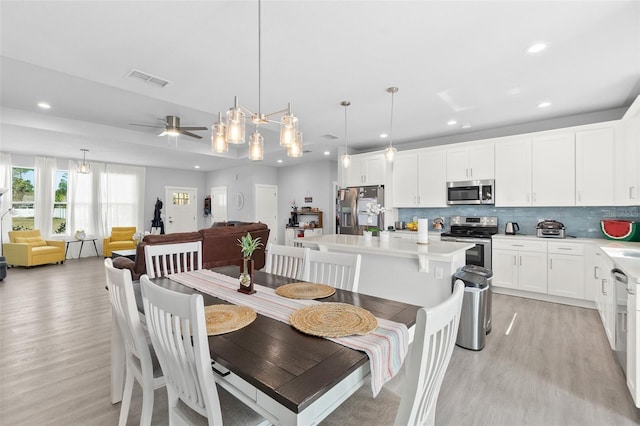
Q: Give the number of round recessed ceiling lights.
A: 8